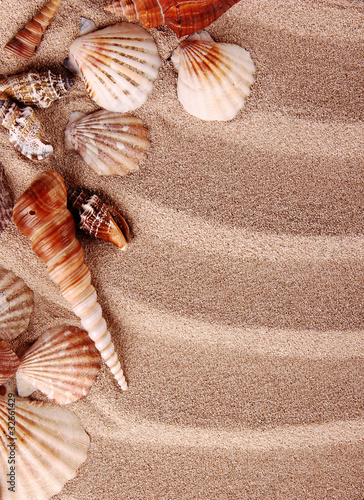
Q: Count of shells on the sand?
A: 14